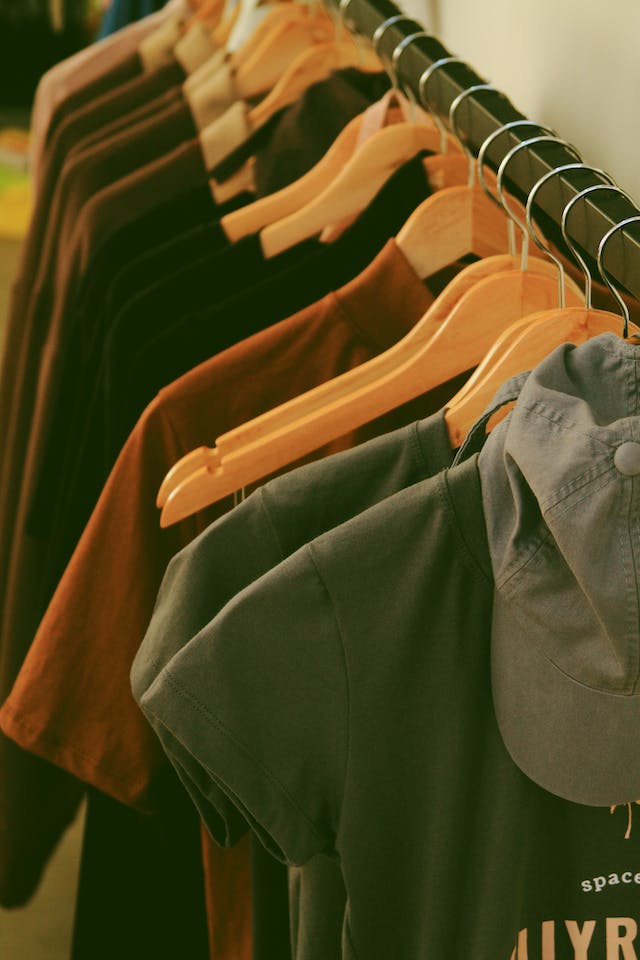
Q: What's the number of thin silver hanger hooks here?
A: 10